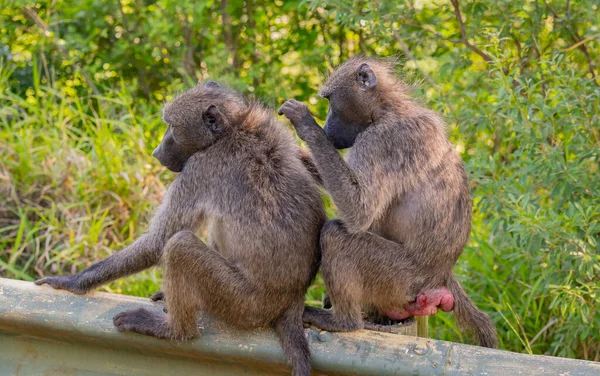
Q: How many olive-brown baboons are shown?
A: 2